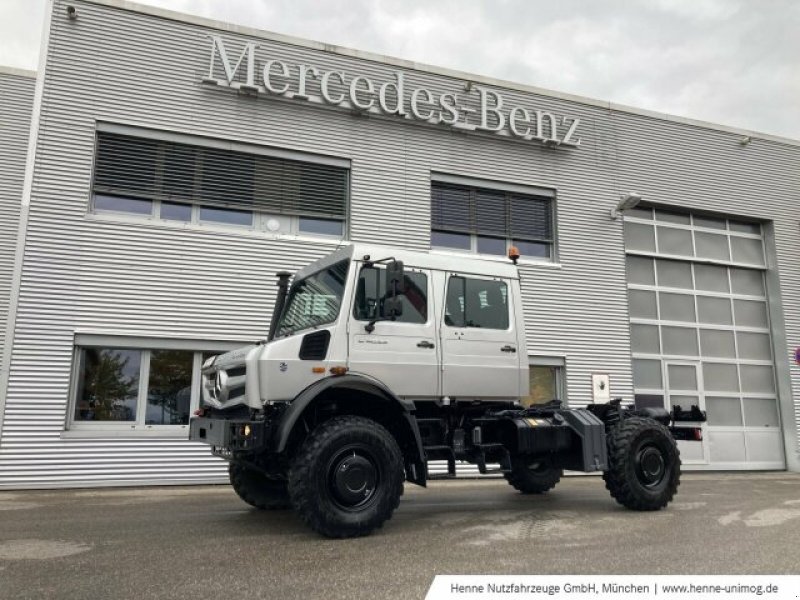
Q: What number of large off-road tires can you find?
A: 4